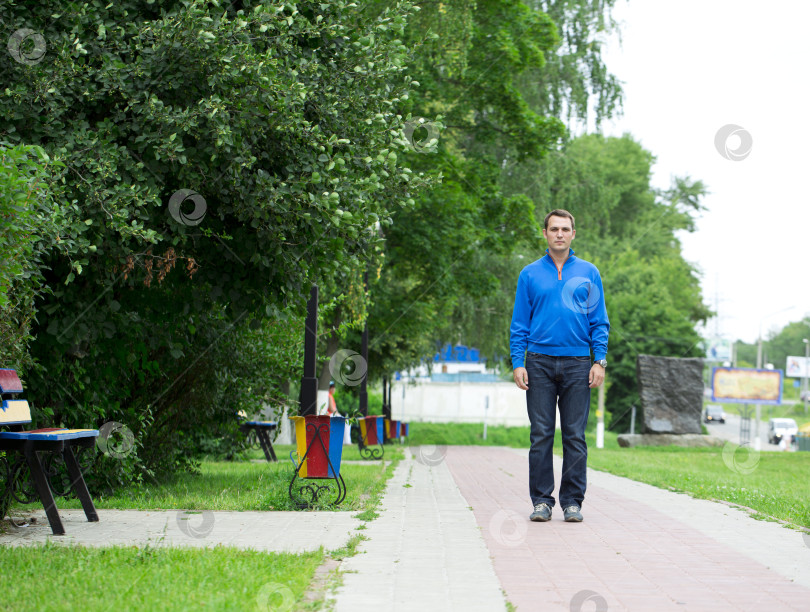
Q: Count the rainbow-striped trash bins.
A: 4